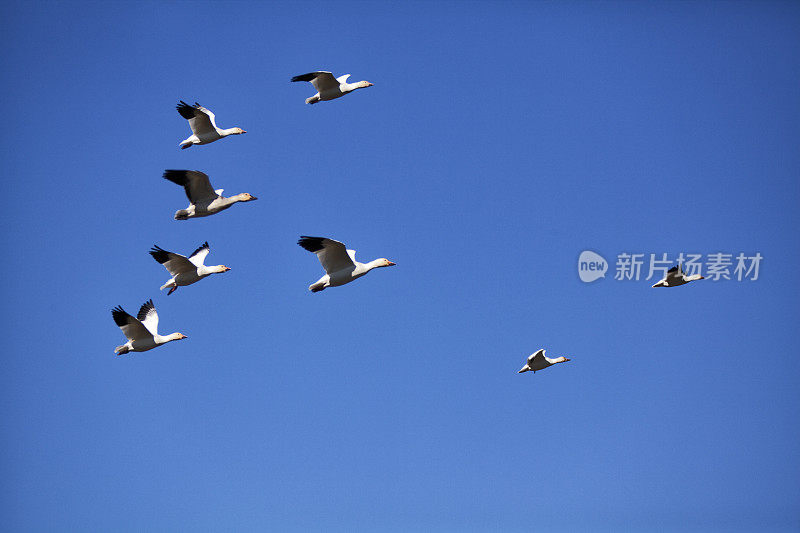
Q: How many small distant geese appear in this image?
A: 2